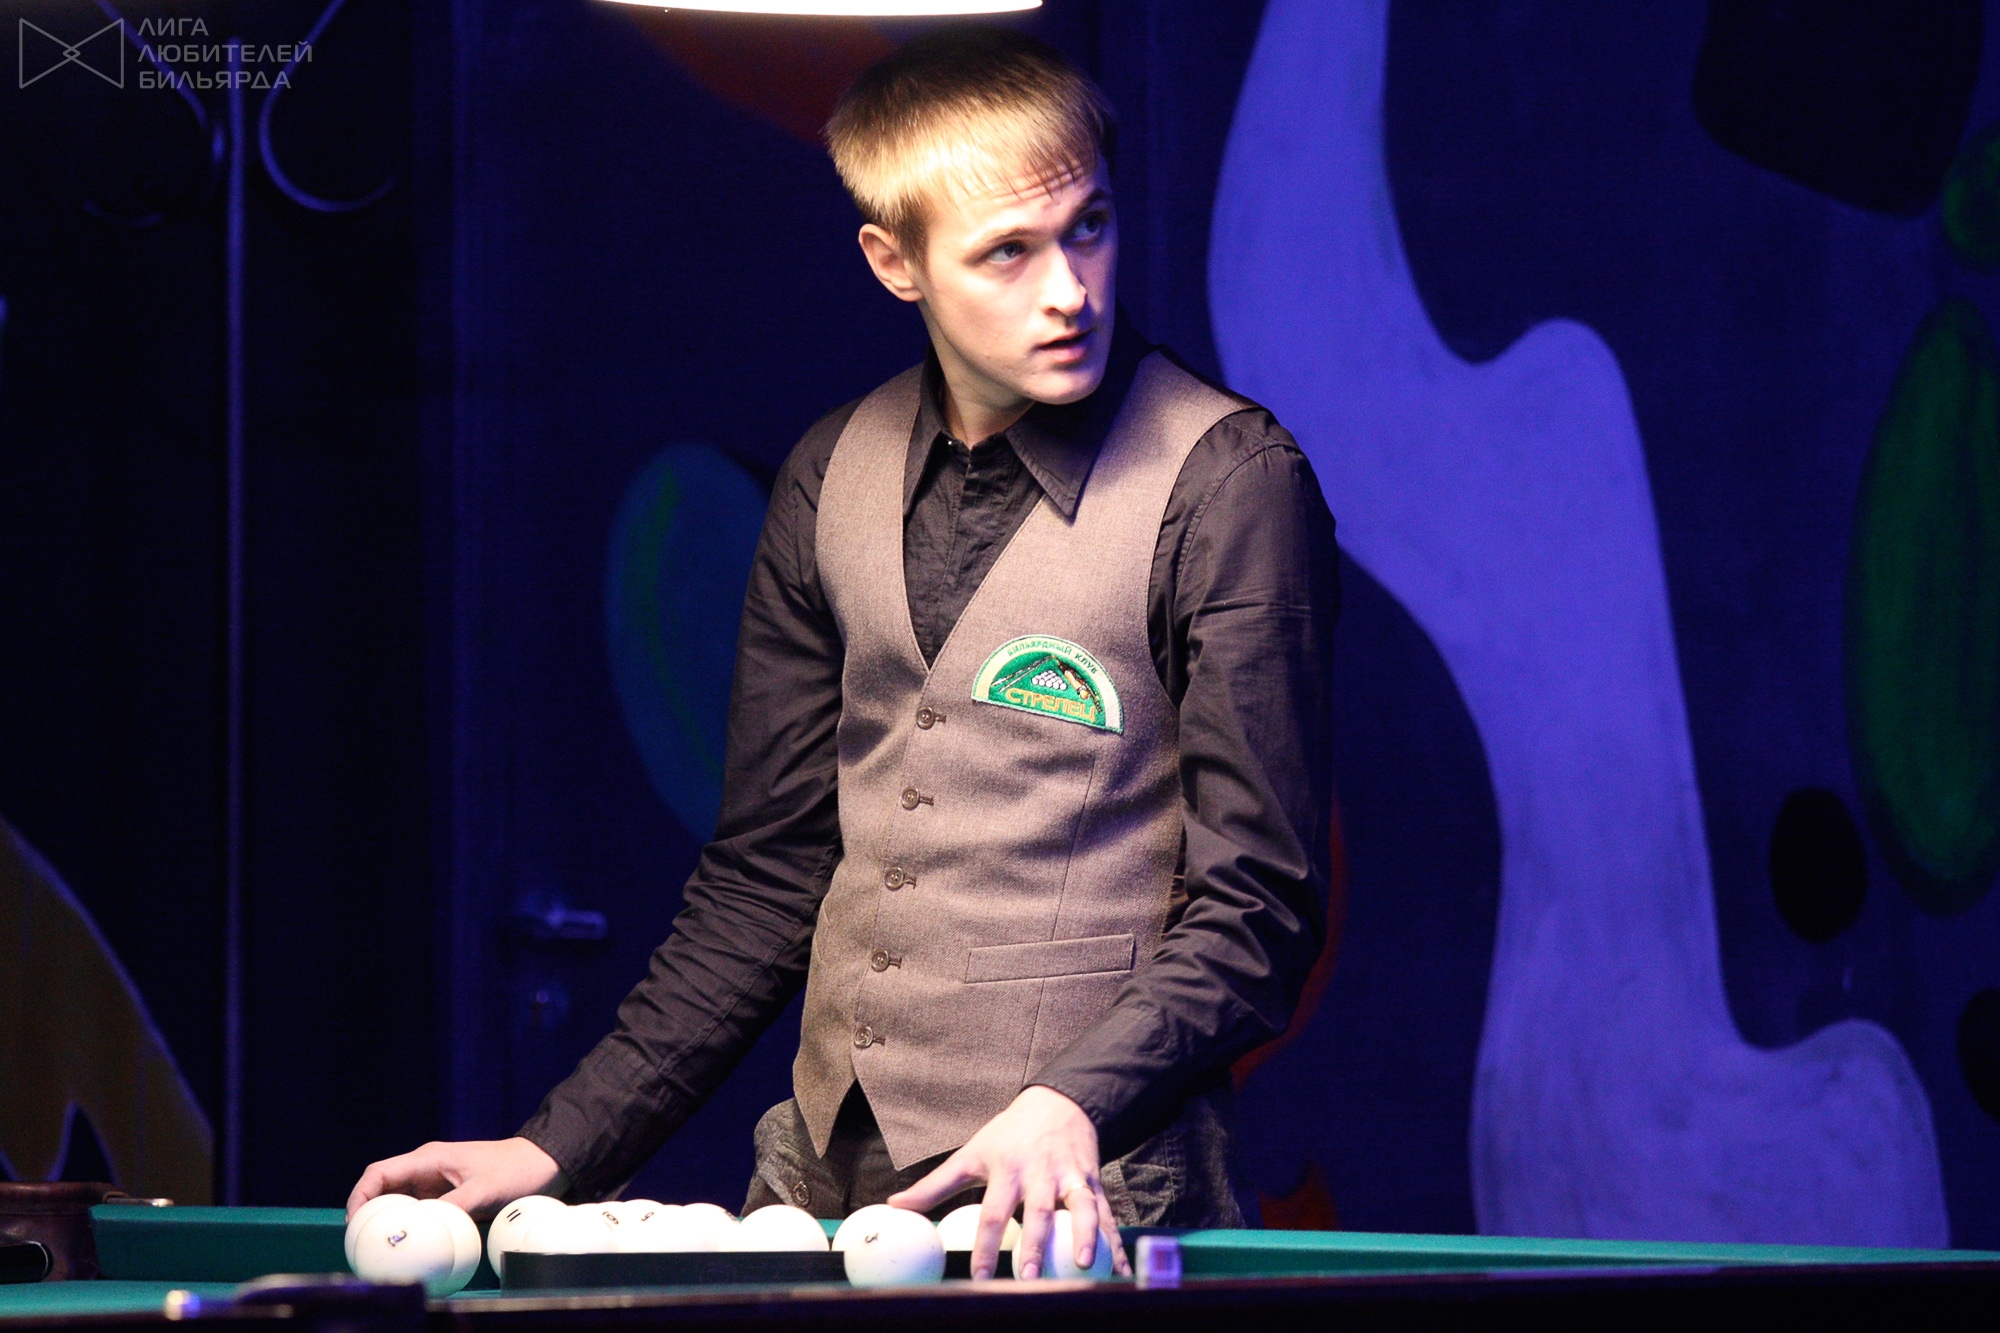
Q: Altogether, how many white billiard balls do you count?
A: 15